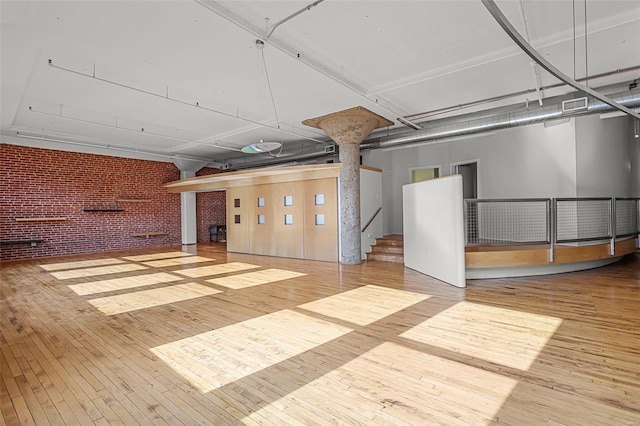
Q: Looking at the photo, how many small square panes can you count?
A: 8